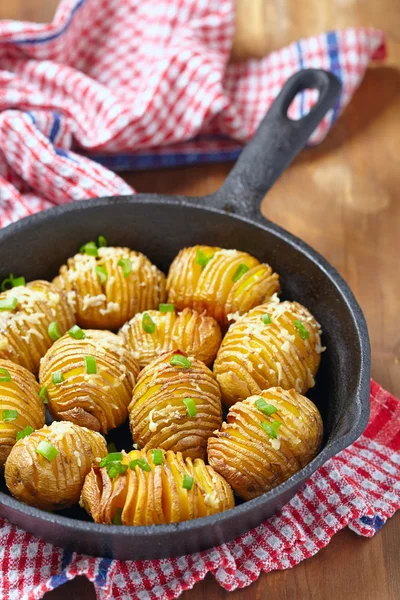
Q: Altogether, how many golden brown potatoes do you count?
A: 11